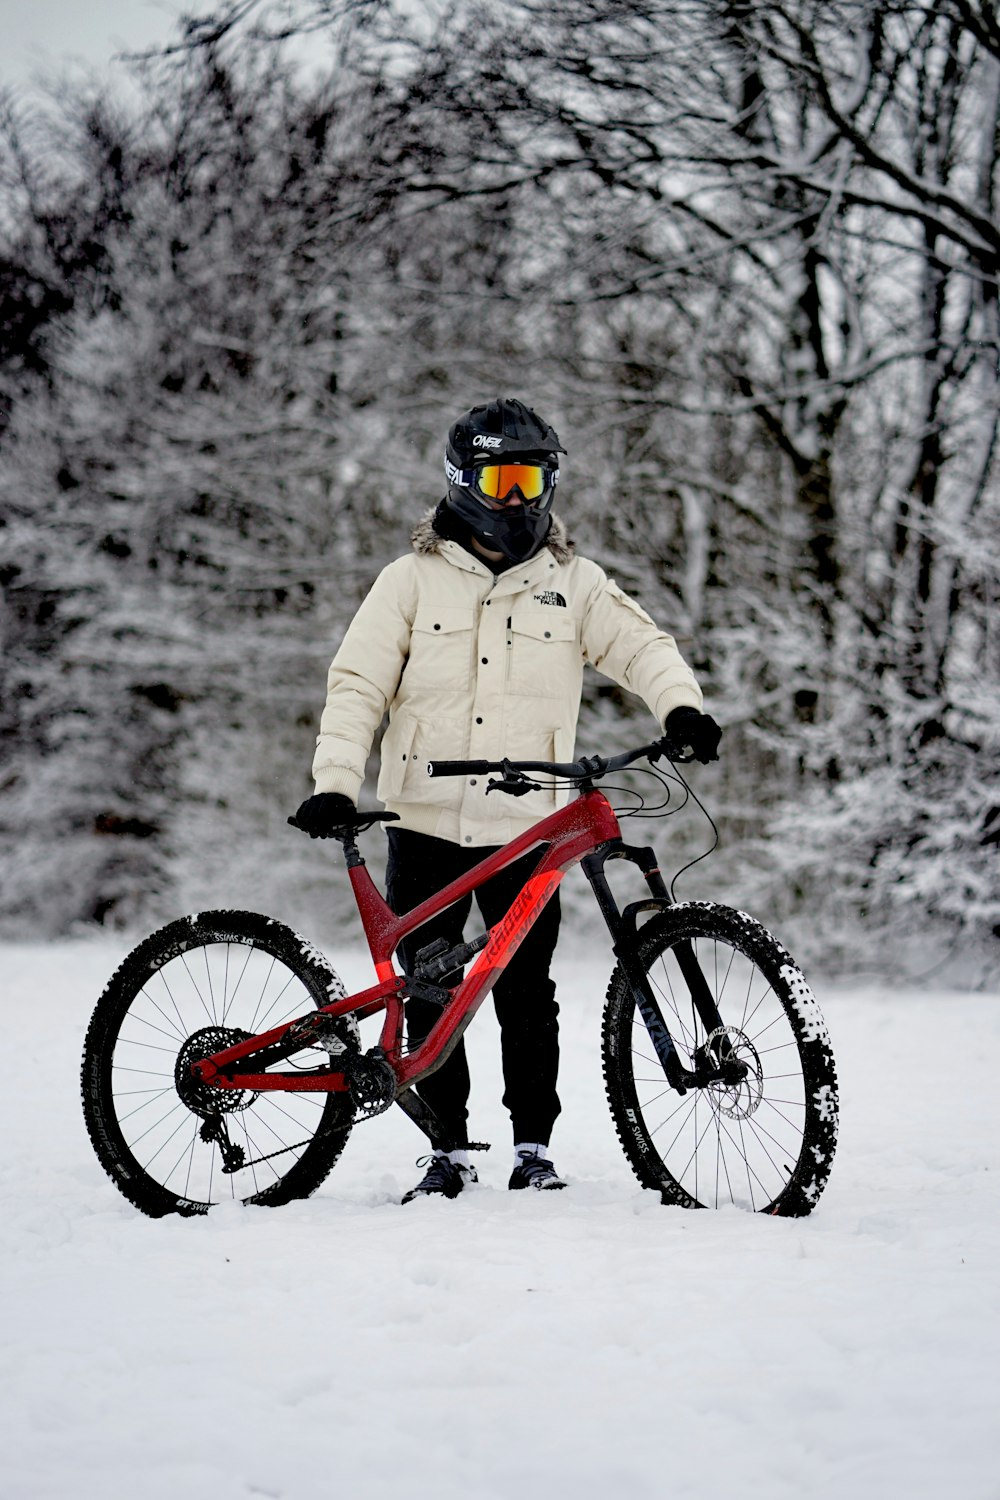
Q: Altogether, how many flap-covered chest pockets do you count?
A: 2